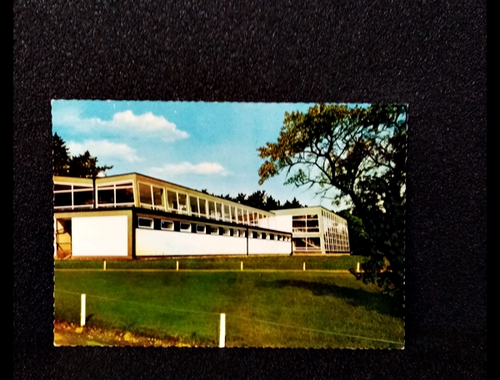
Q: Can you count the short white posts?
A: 7